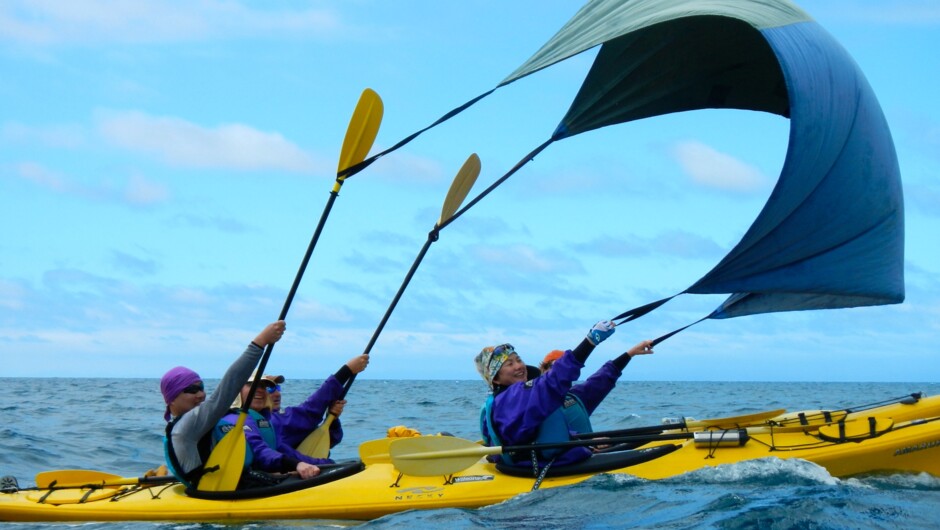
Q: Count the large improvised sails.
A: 1